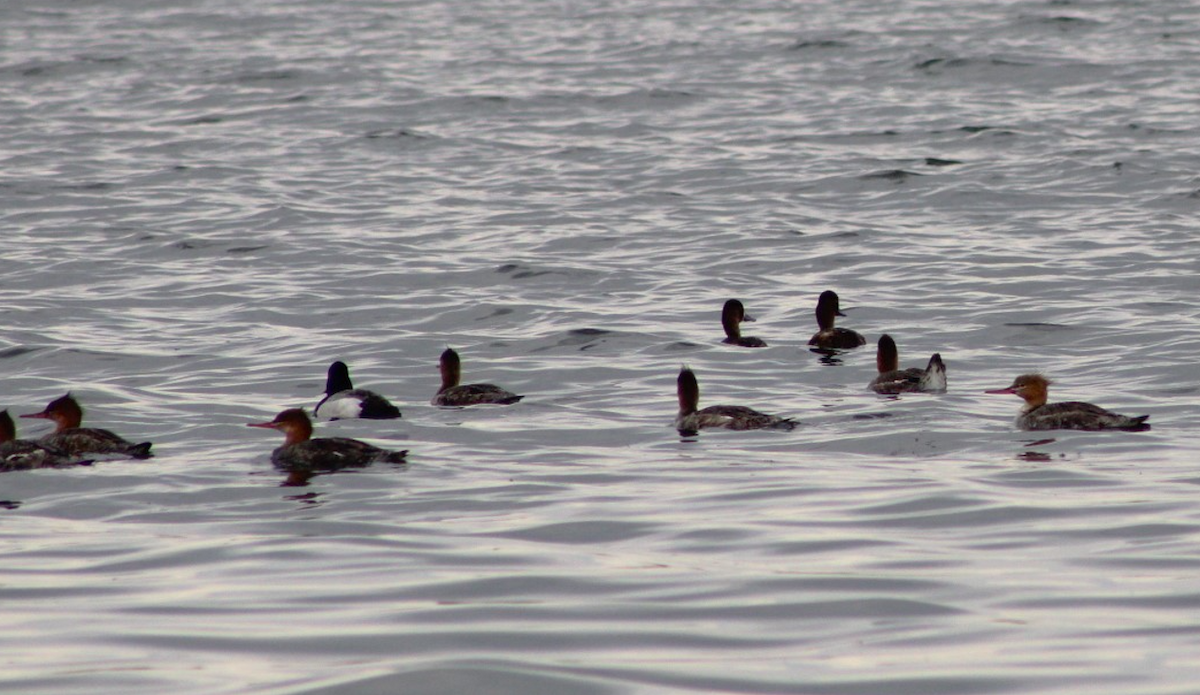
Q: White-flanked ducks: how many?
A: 1